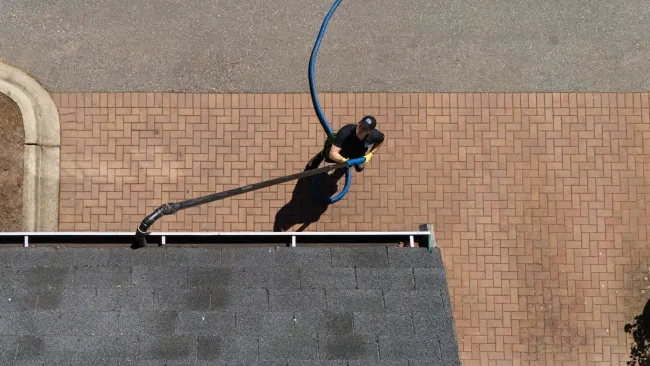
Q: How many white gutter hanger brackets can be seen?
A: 4